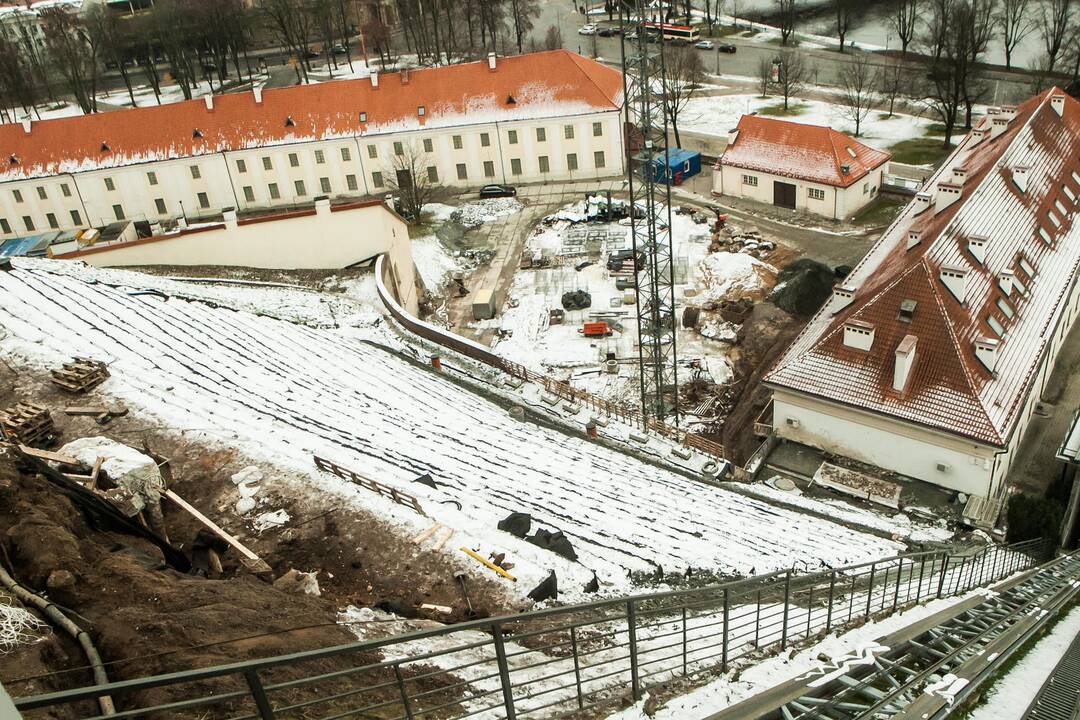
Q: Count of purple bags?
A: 0